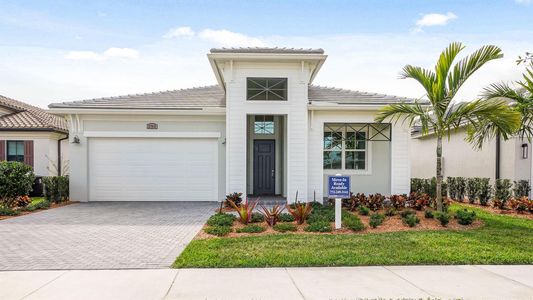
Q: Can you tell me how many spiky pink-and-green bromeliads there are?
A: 3